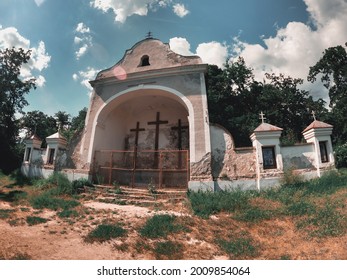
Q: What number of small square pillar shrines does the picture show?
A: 4